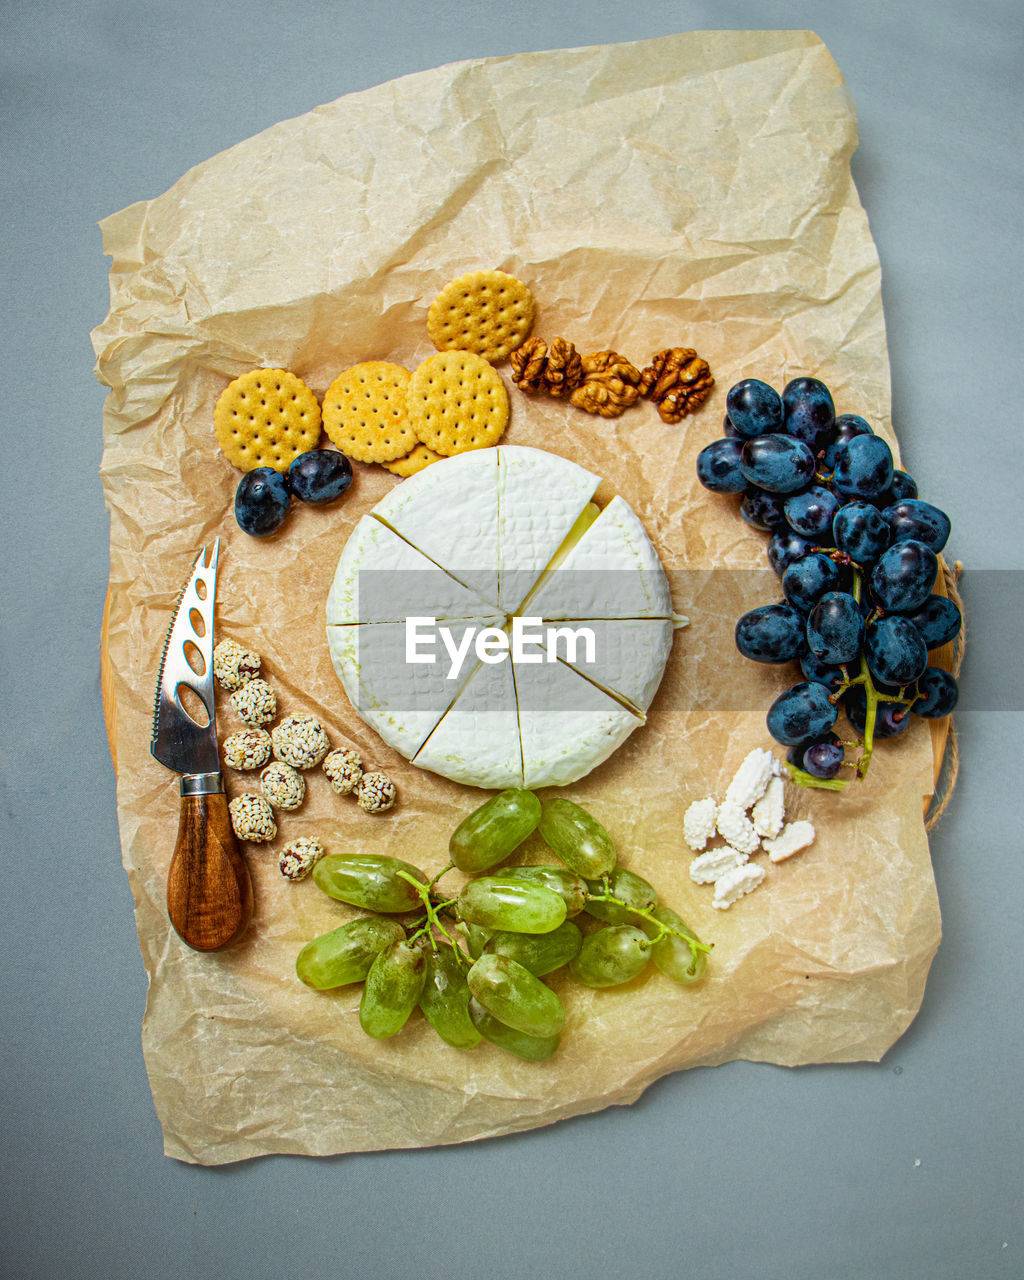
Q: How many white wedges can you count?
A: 8